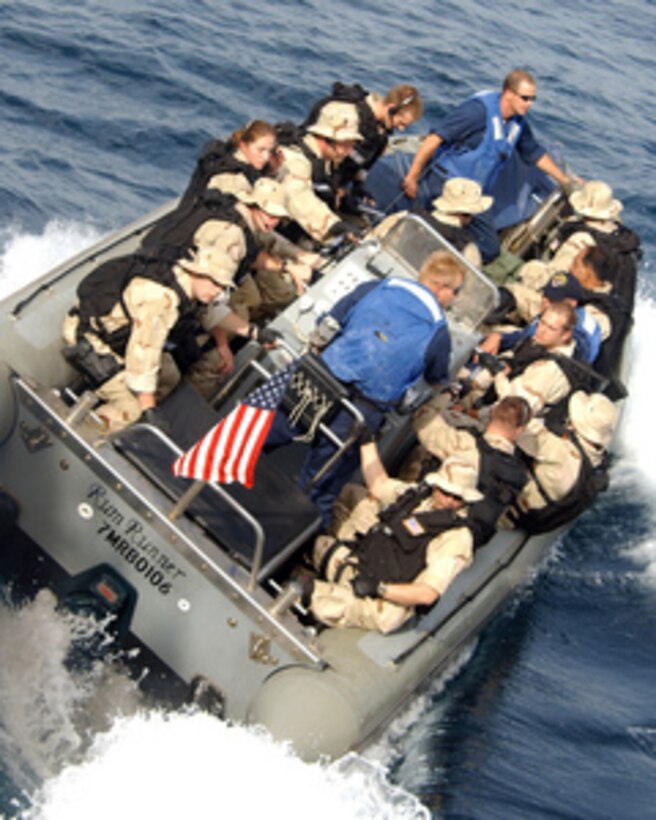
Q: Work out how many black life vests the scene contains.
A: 12